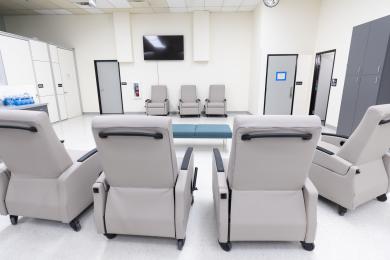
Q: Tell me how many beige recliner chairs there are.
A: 7